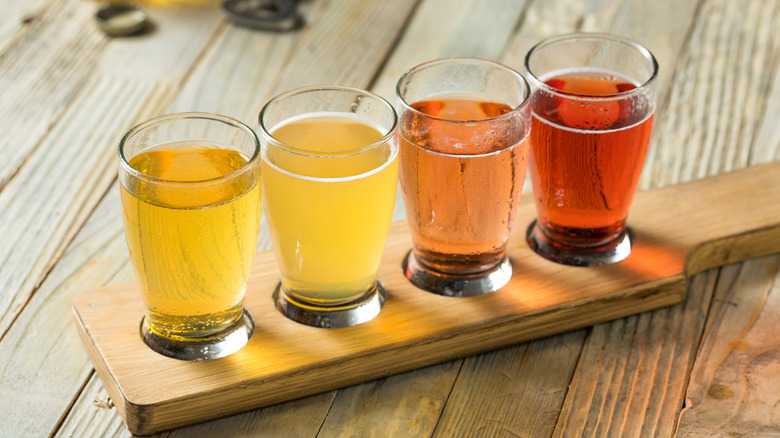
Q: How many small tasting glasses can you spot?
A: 4